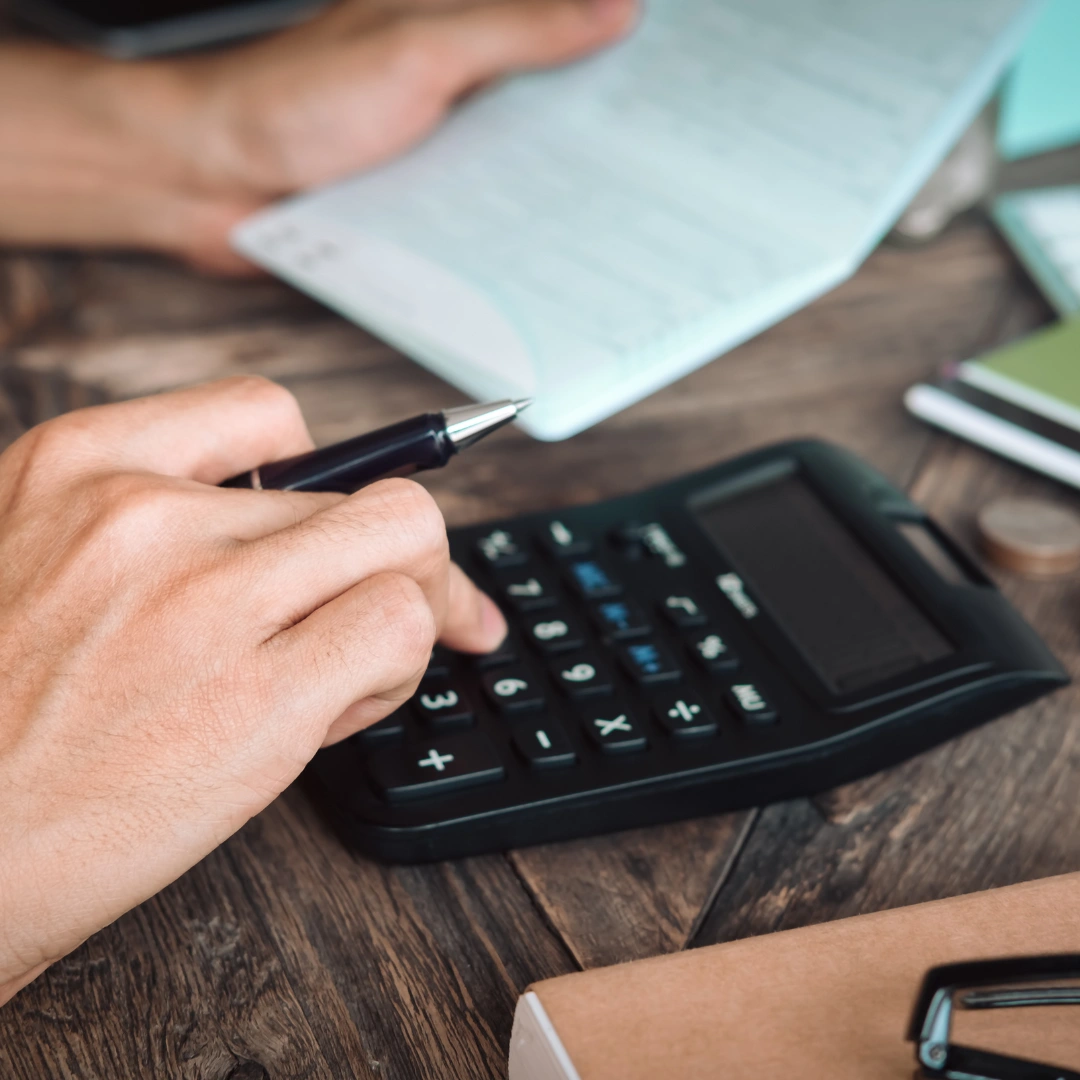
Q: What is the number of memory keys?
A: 3